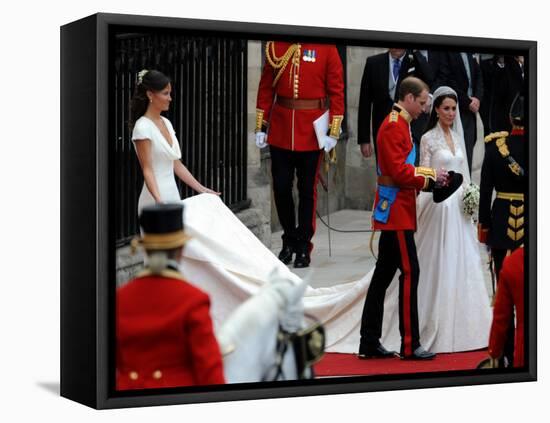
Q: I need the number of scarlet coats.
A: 4